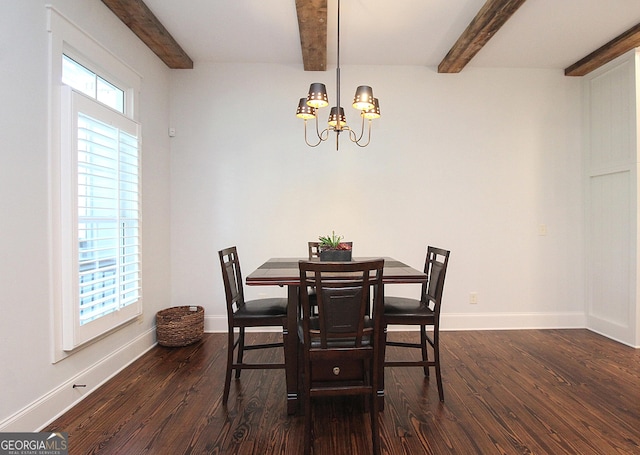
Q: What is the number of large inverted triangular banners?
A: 0